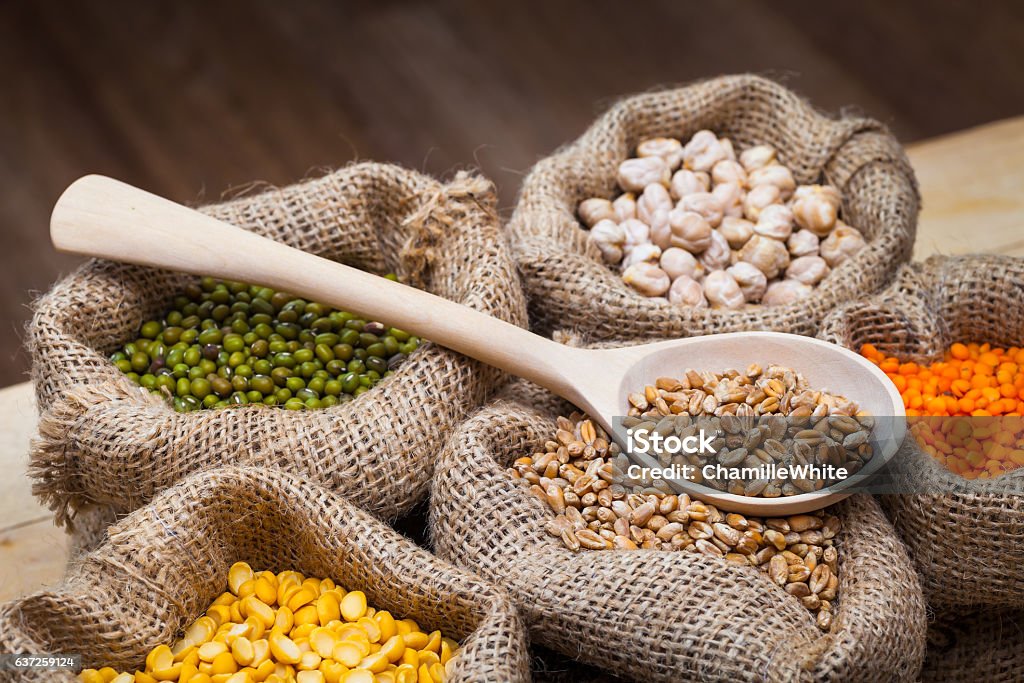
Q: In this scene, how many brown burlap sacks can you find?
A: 5